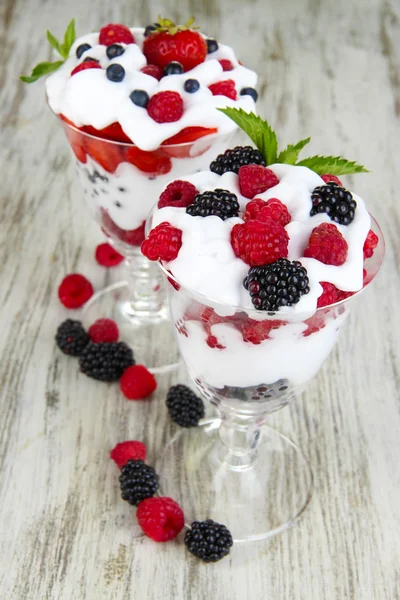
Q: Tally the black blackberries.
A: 9